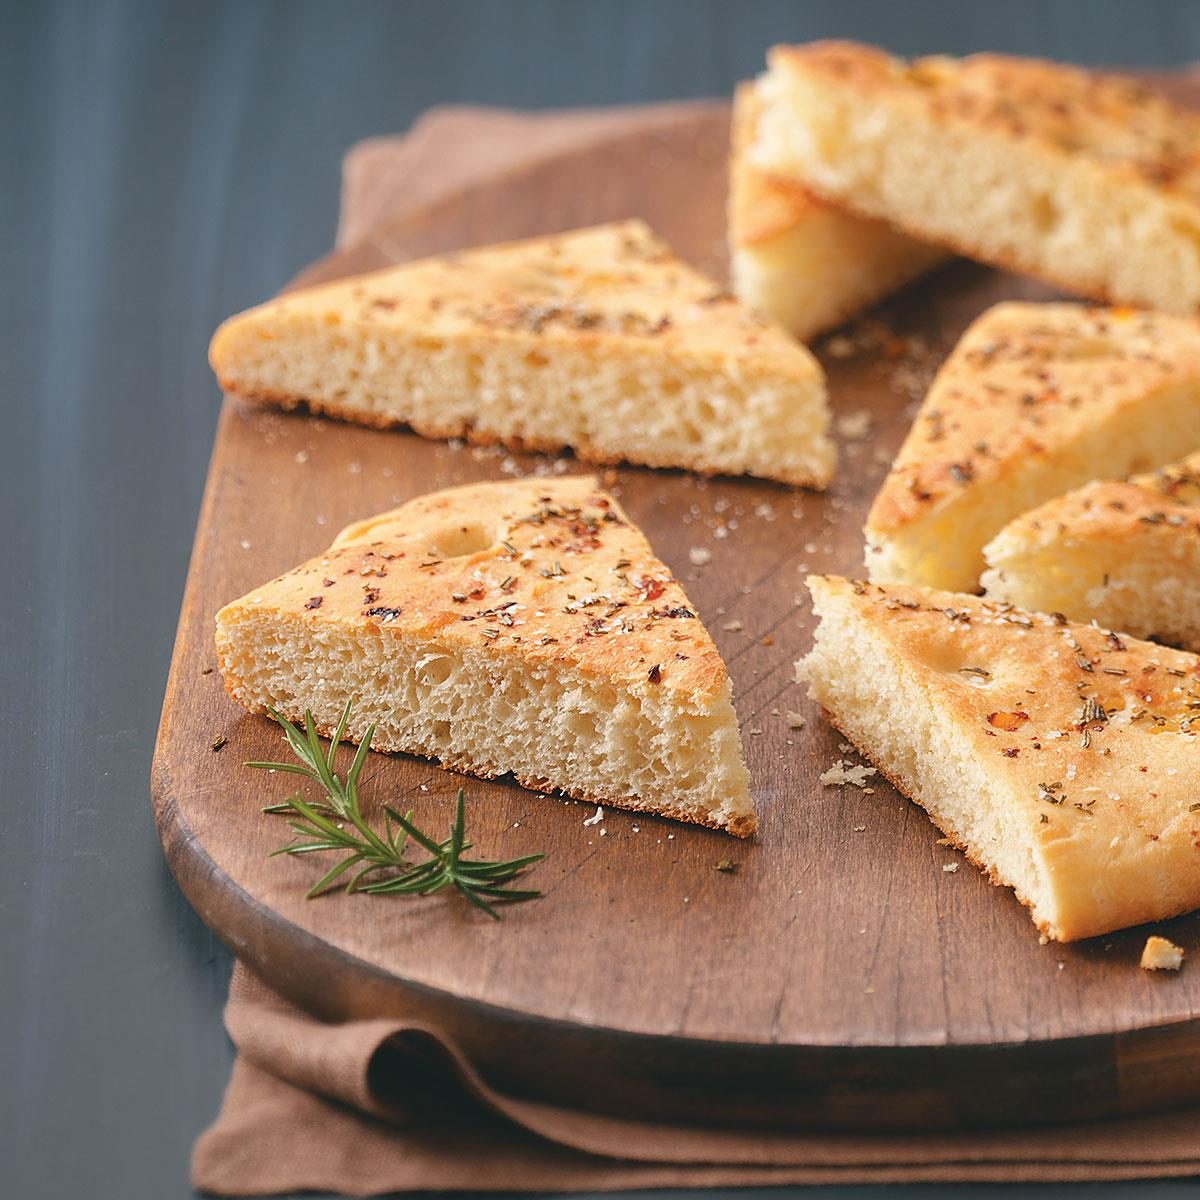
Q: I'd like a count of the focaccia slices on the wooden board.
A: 7